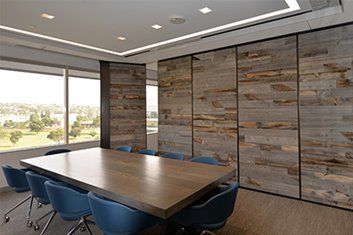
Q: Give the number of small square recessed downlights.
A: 4